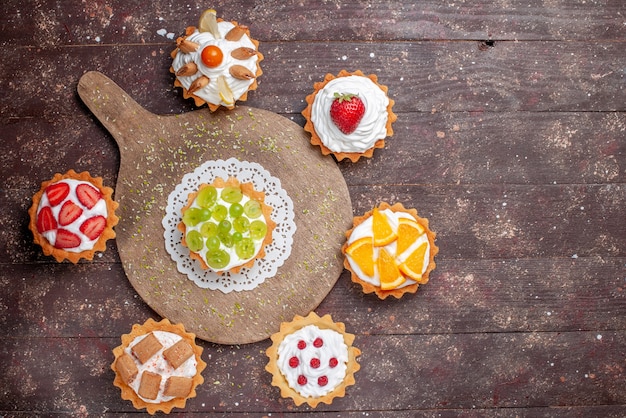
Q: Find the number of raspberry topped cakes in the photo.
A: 1